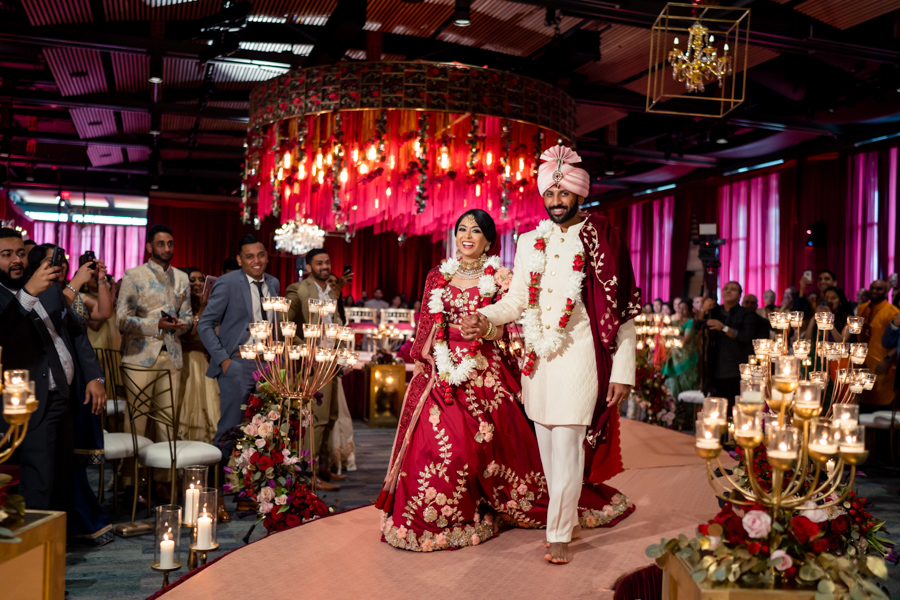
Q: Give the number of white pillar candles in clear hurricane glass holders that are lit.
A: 3